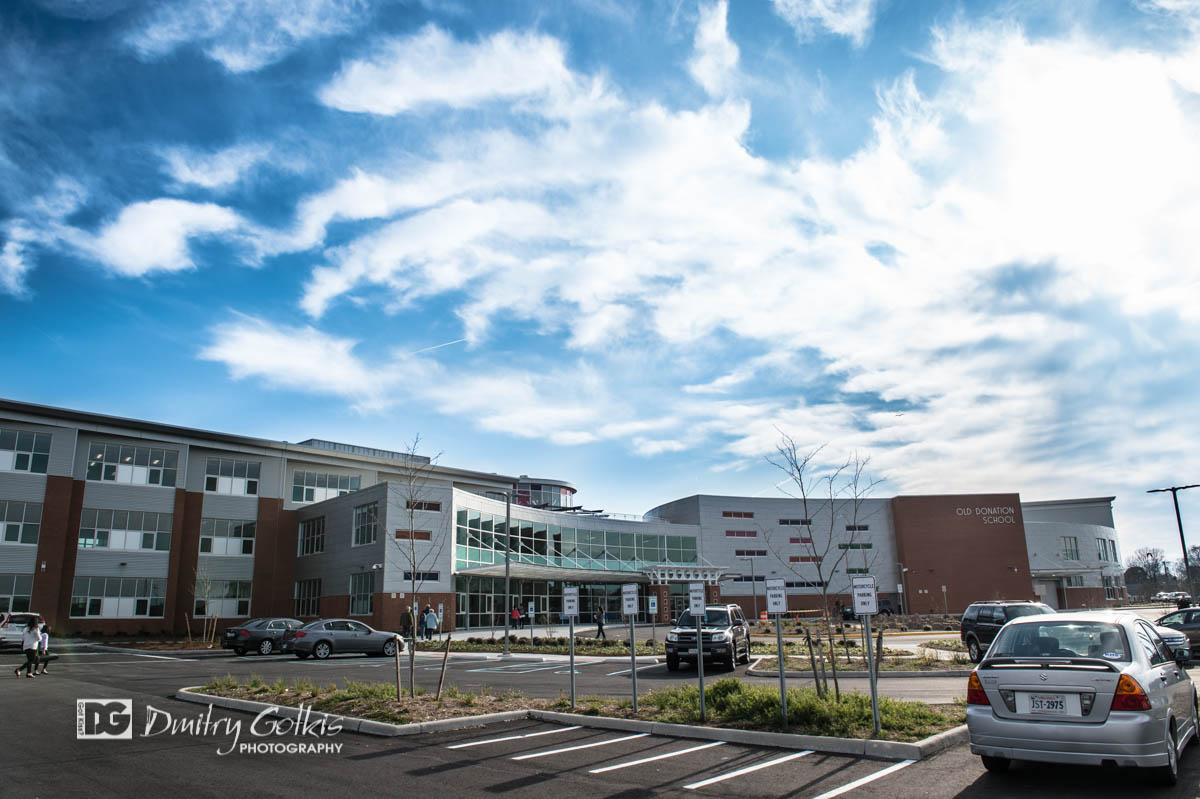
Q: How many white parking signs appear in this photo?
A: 5